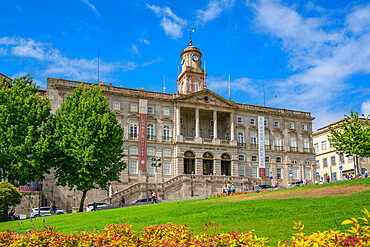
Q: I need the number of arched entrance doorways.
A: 3